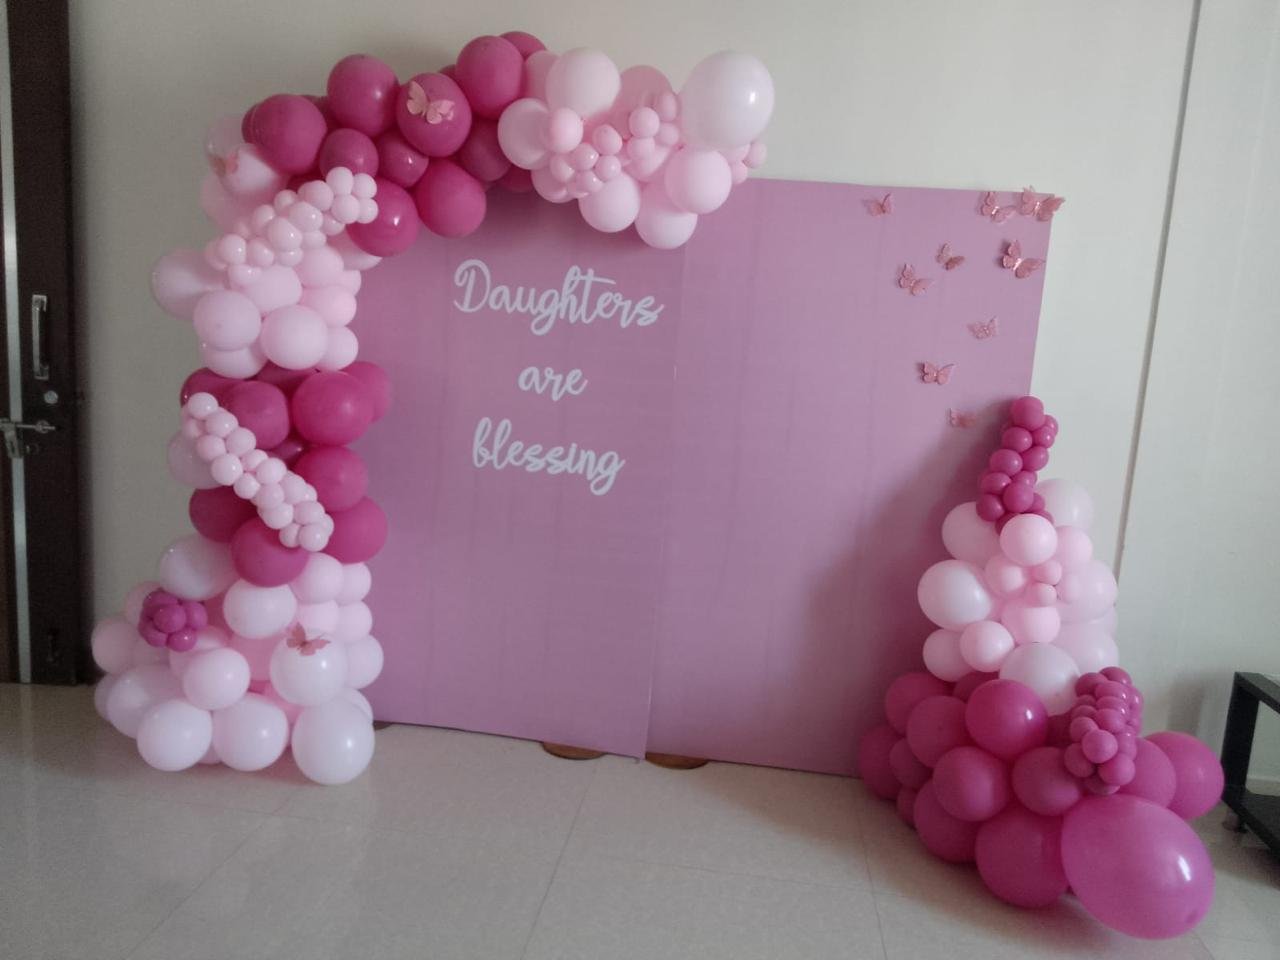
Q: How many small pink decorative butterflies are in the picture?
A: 12